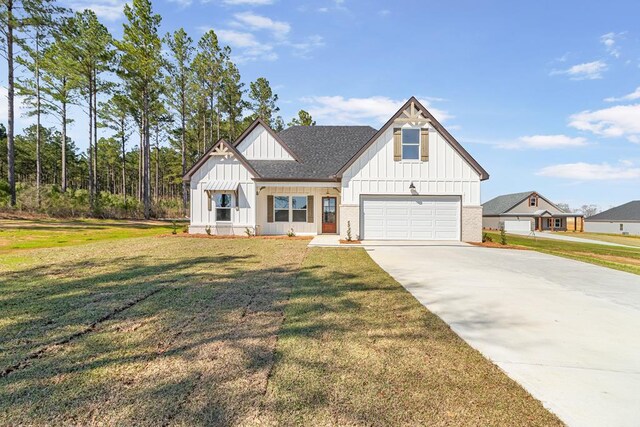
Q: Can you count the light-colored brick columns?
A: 2